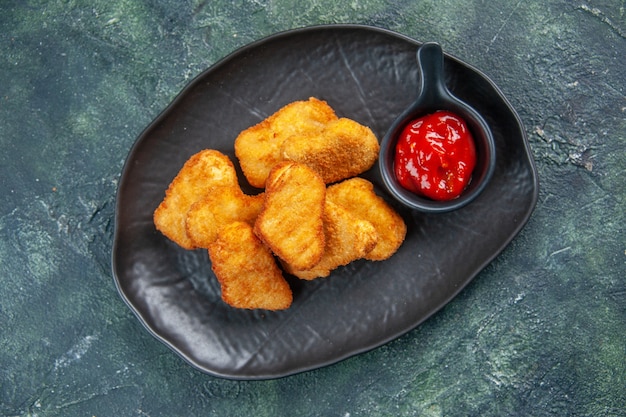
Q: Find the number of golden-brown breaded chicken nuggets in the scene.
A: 8